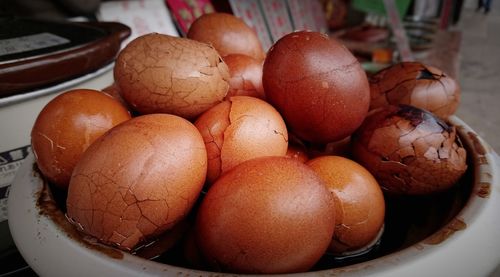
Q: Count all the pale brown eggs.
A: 1